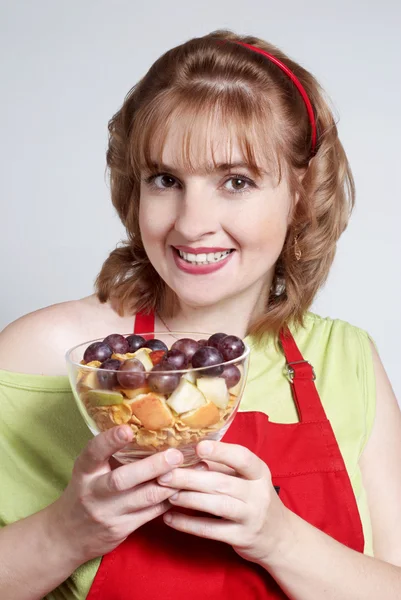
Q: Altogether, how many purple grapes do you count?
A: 14